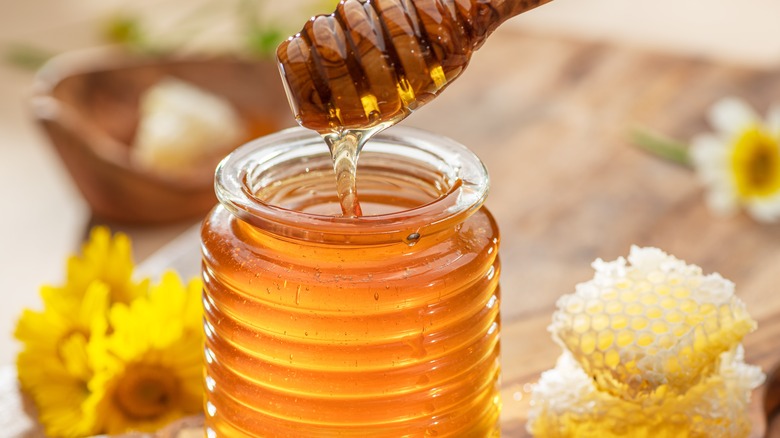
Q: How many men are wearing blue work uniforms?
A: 0